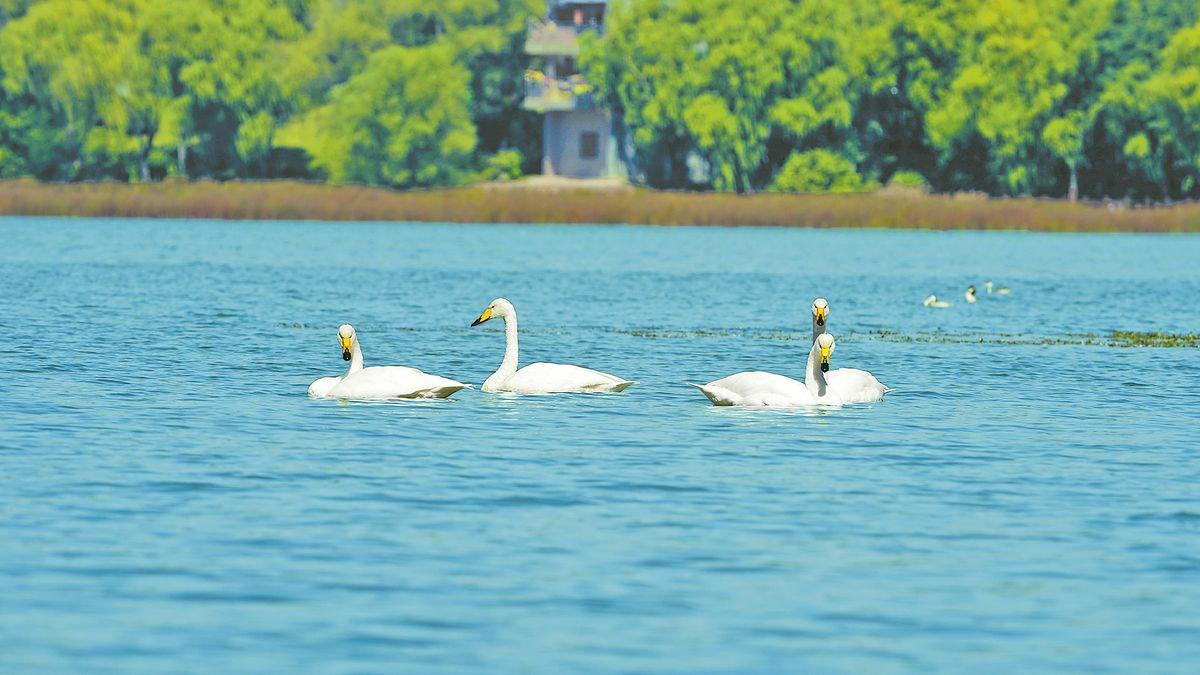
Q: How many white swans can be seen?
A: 4